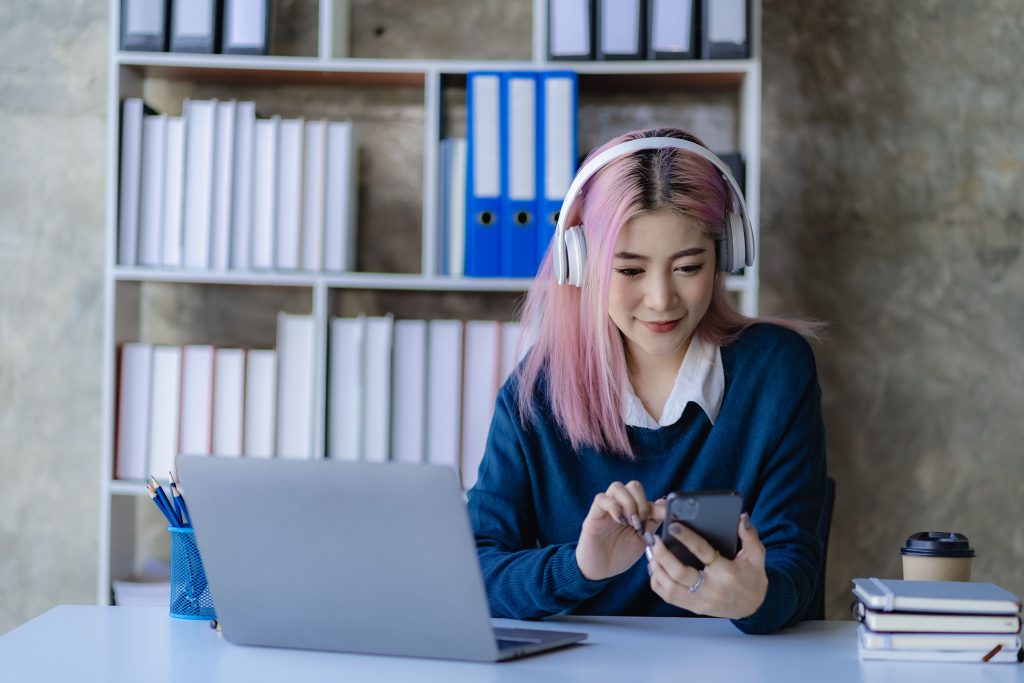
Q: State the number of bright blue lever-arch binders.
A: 3